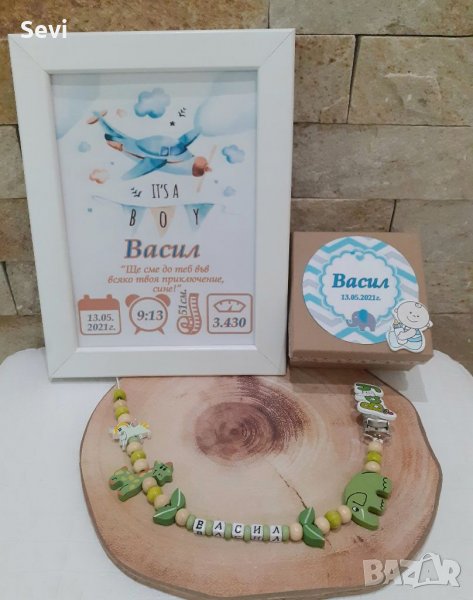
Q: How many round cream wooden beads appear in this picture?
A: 12